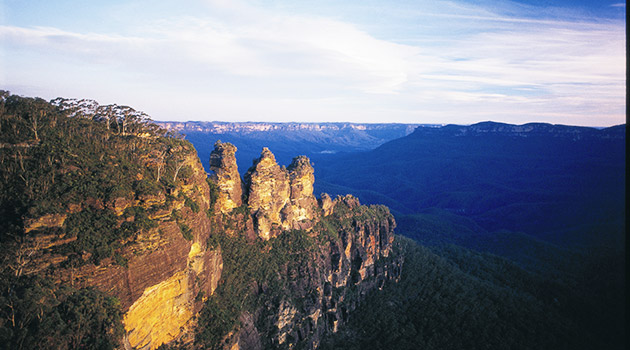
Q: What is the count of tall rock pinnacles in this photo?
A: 3